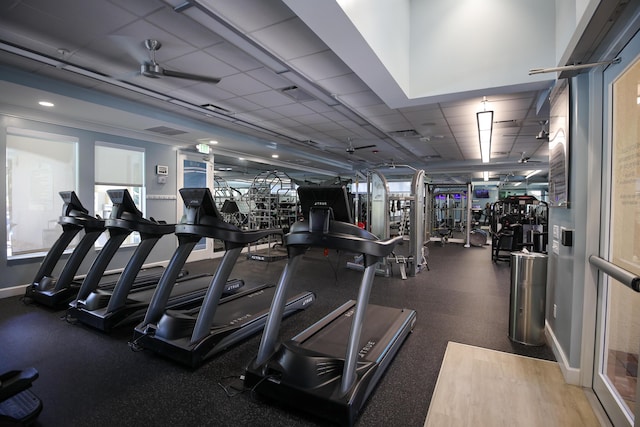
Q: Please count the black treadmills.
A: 4